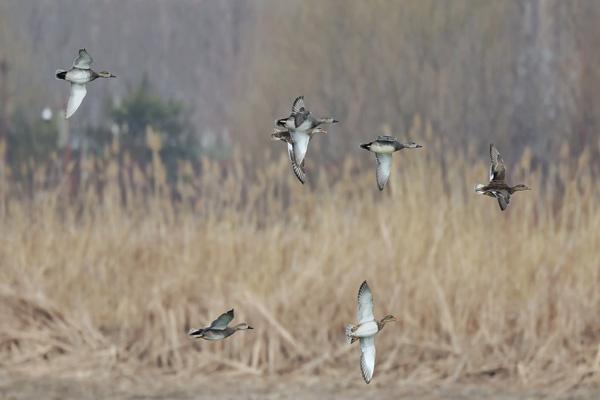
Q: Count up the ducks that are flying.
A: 7